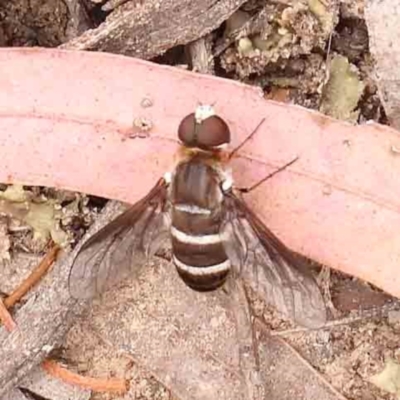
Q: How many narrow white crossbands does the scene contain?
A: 3